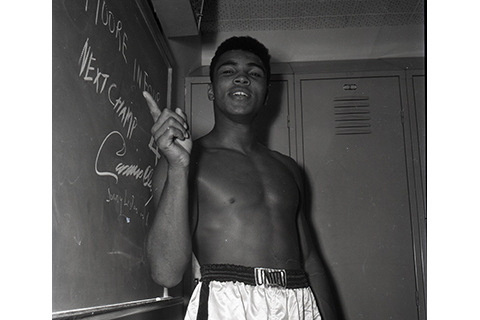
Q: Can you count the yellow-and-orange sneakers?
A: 0